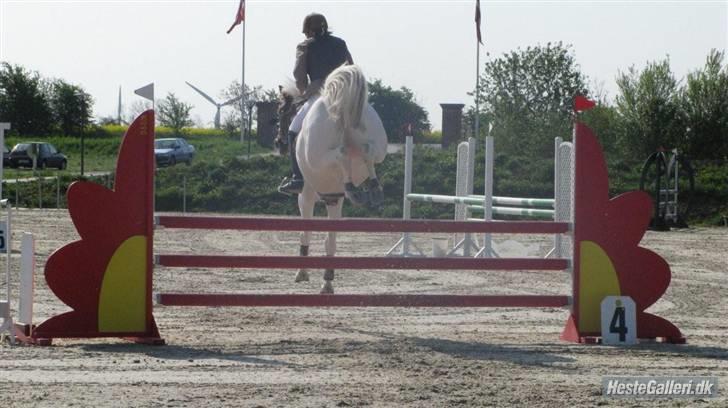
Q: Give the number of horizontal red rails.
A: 3